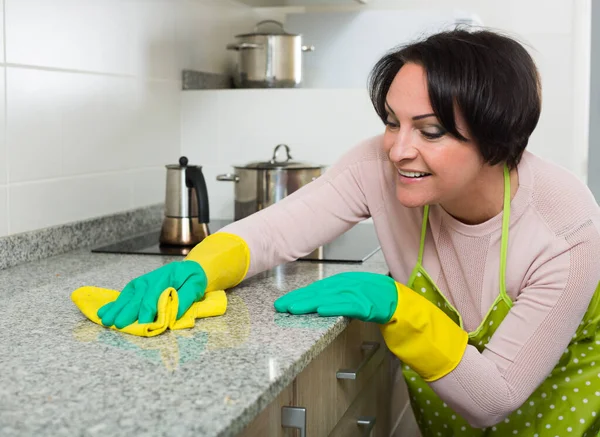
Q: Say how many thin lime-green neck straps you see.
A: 2